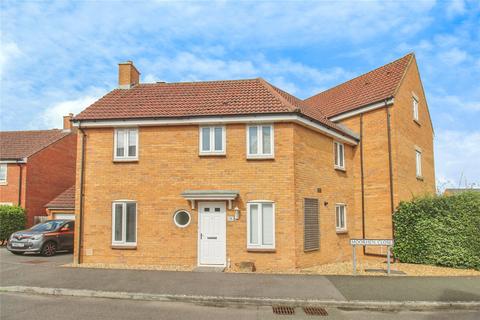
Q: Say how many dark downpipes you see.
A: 4